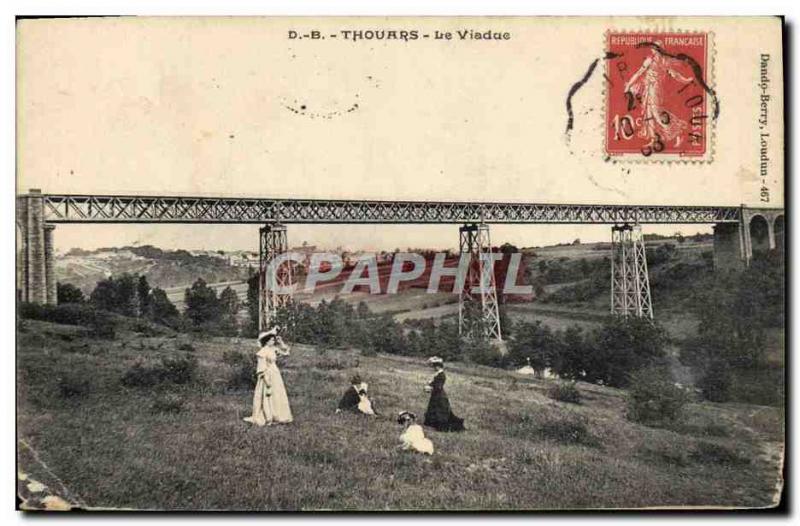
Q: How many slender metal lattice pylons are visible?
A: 3